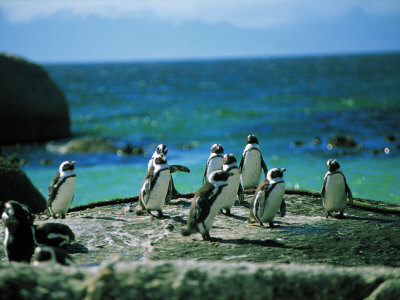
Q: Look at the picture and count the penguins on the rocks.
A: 12